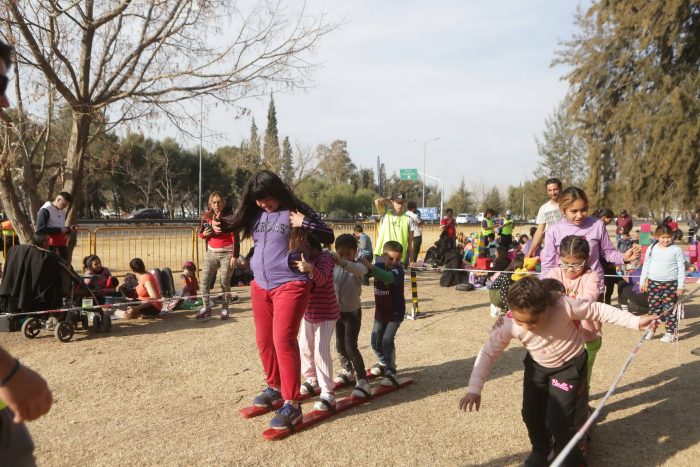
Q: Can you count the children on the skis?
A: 4